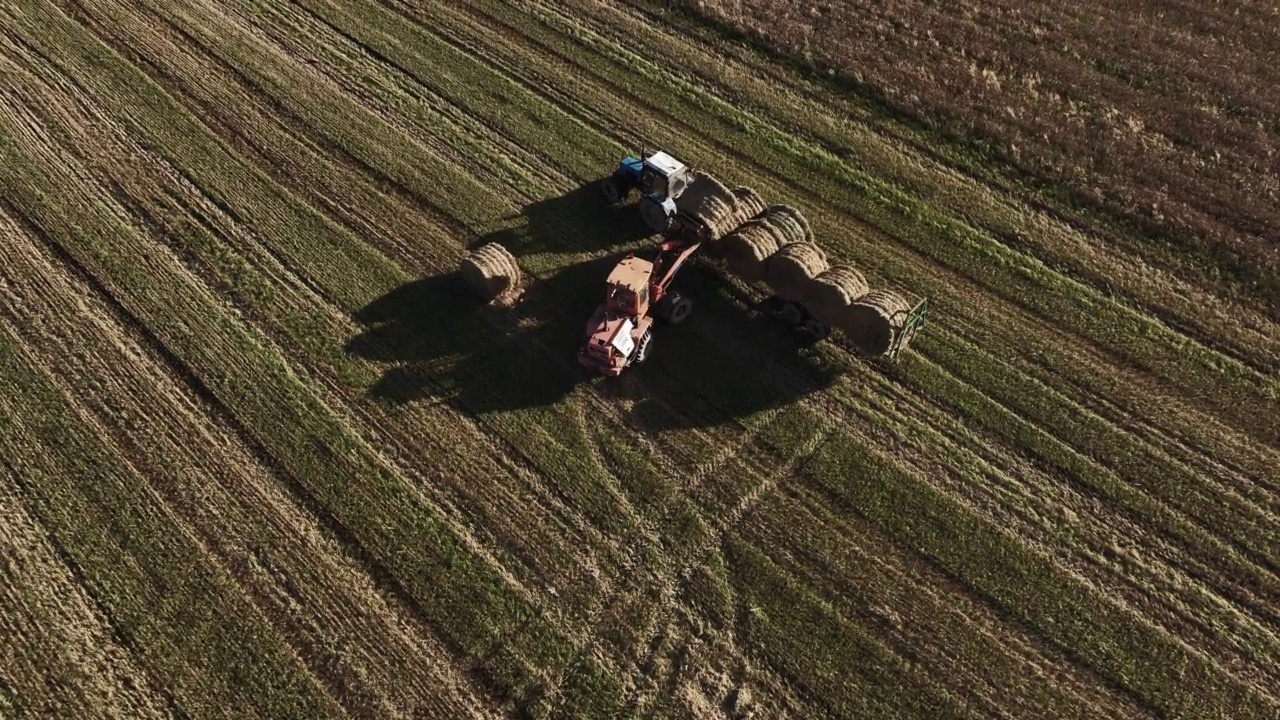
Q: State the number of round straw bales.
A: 8